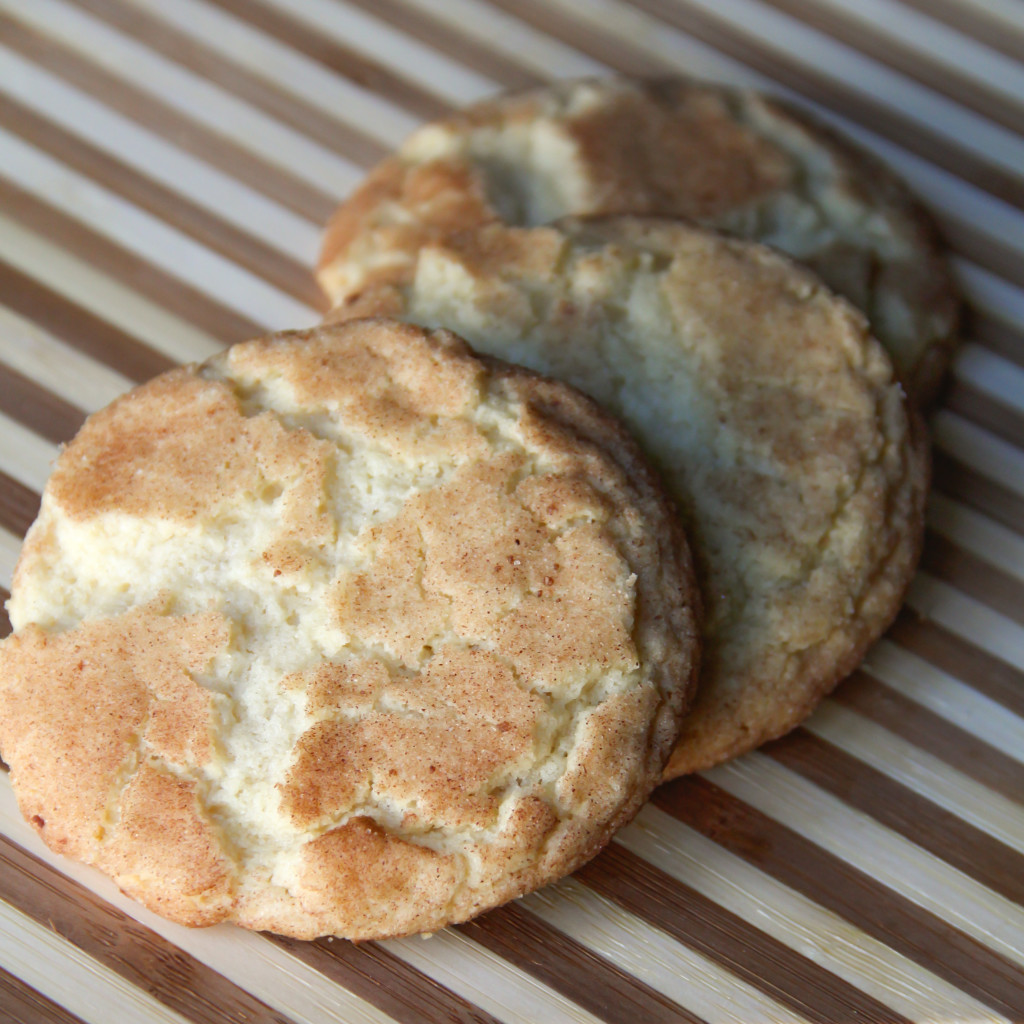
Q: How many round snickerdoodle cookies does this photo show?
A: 3